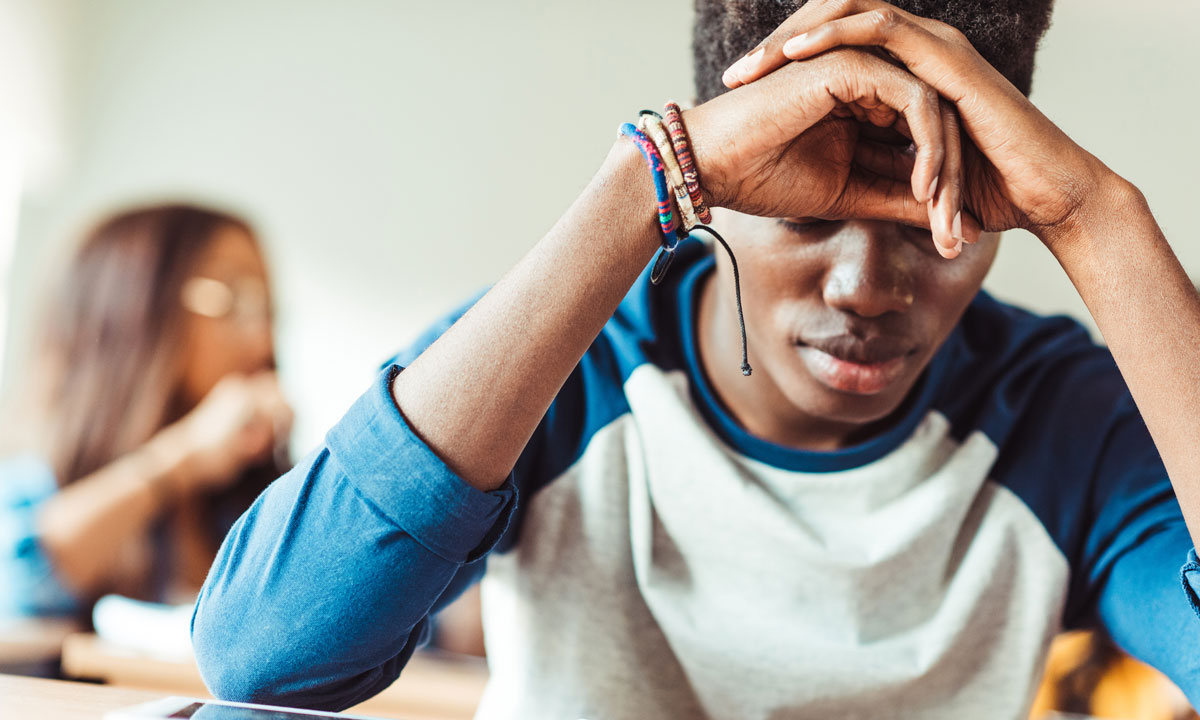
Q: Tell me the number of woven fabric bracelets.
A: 3